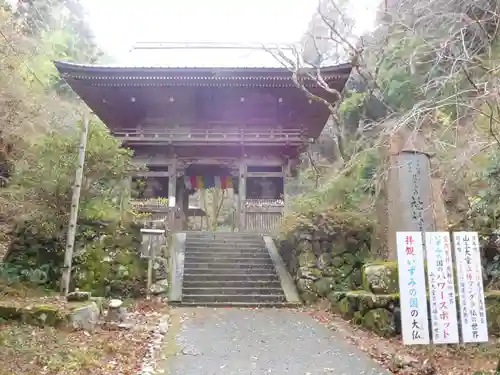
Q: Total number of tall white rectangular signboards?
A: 3